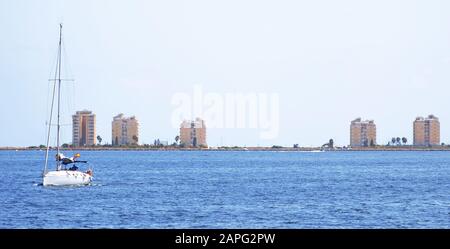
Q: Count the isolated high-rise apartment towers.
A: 5